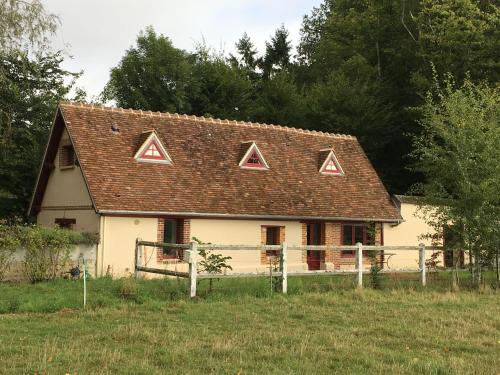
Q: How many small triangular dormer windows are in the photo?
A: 3